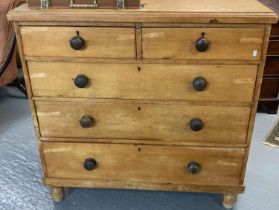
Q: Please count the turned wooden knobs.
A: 8